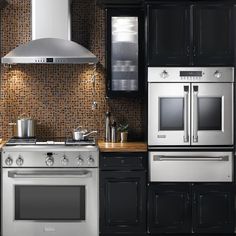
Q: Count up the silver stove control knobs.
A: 6